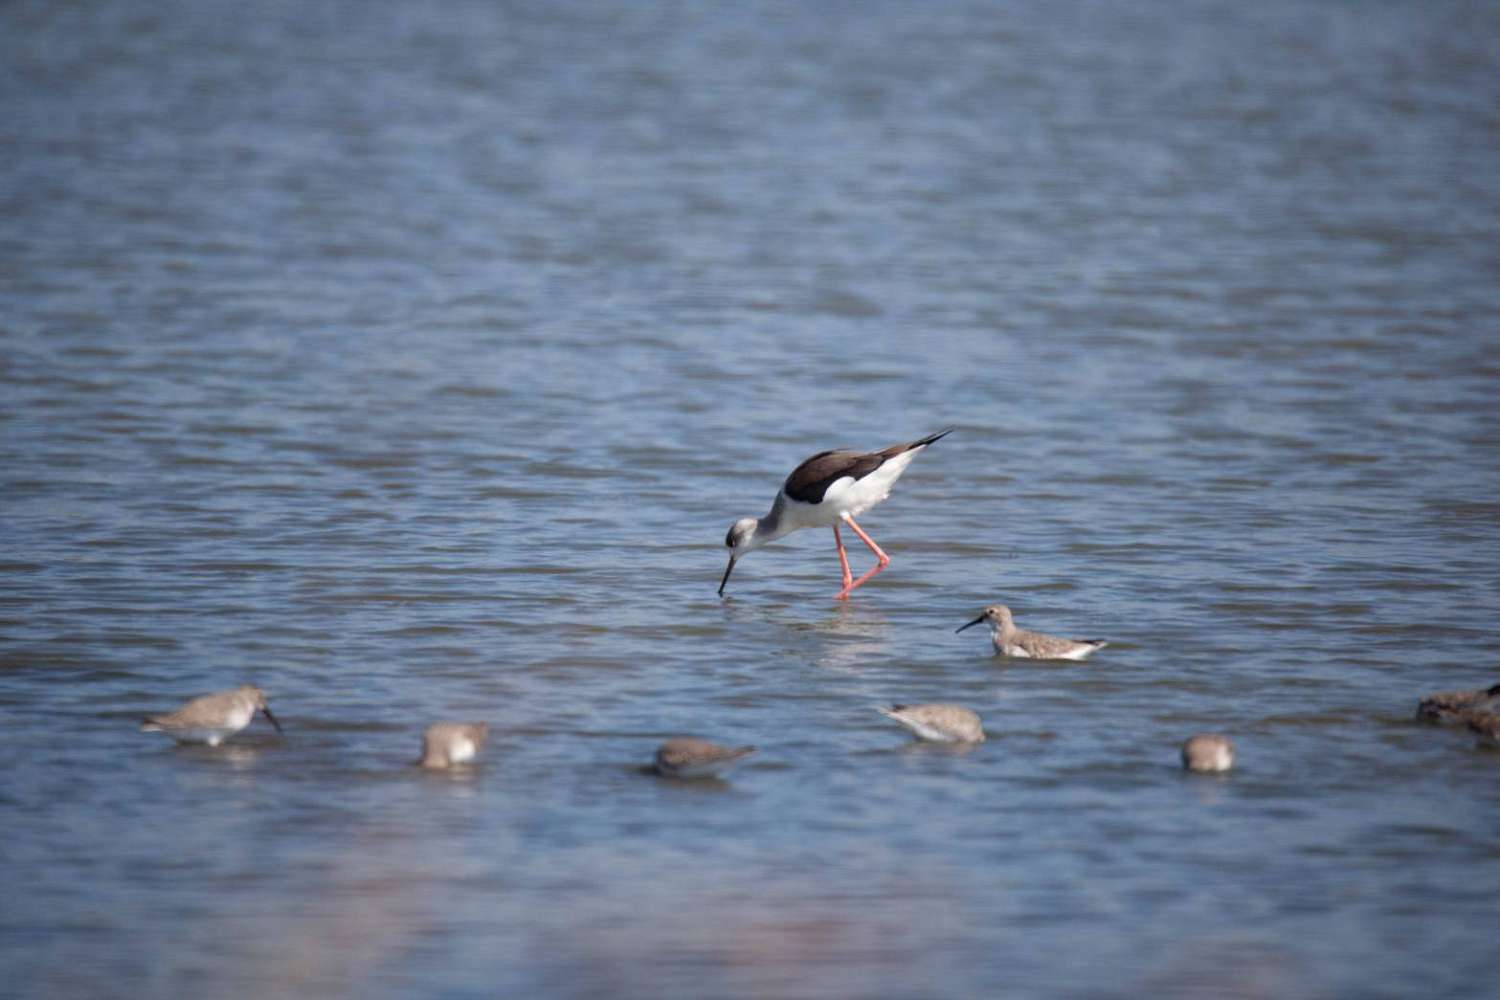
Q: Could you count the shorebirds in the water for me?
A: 9